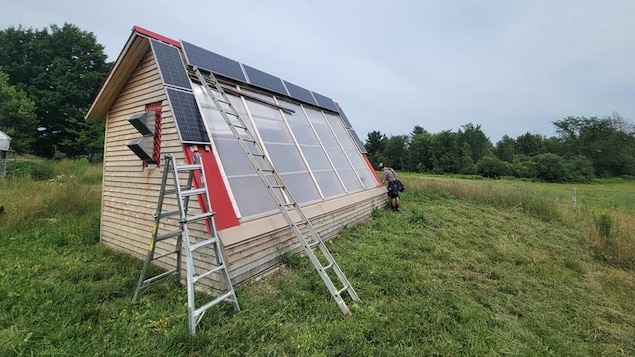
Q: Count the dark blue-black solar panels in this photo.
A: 8